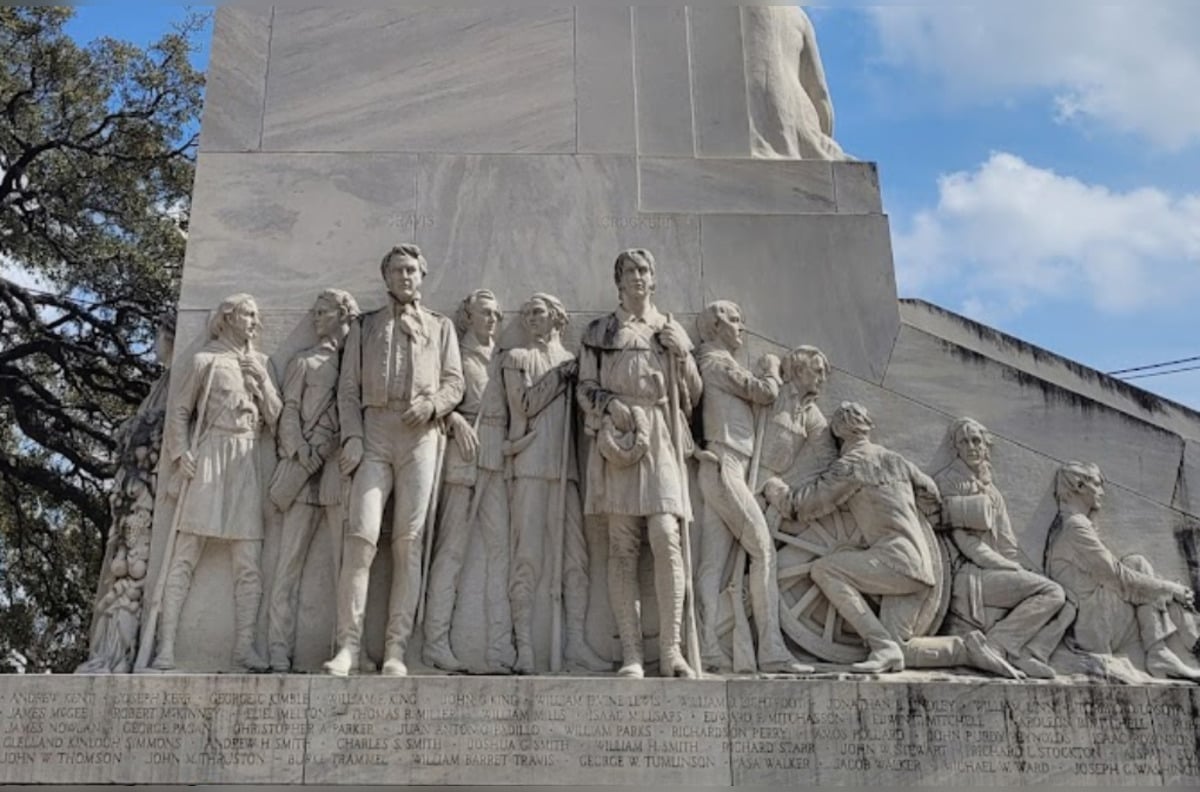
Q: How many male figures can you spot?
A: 11